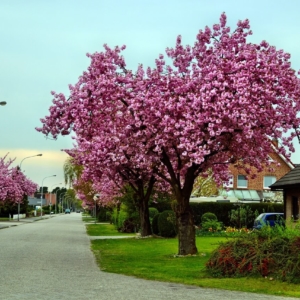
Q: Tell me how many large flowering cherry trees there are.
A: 2